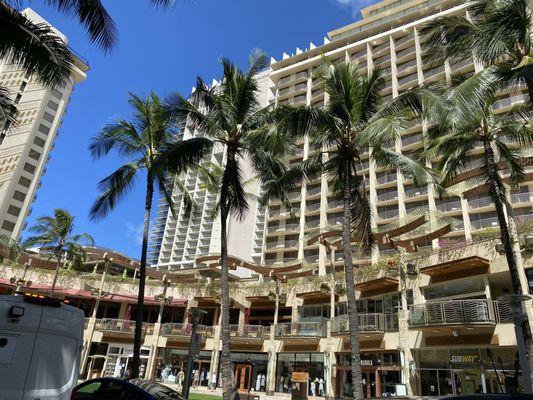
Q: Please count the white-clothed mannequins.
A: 4